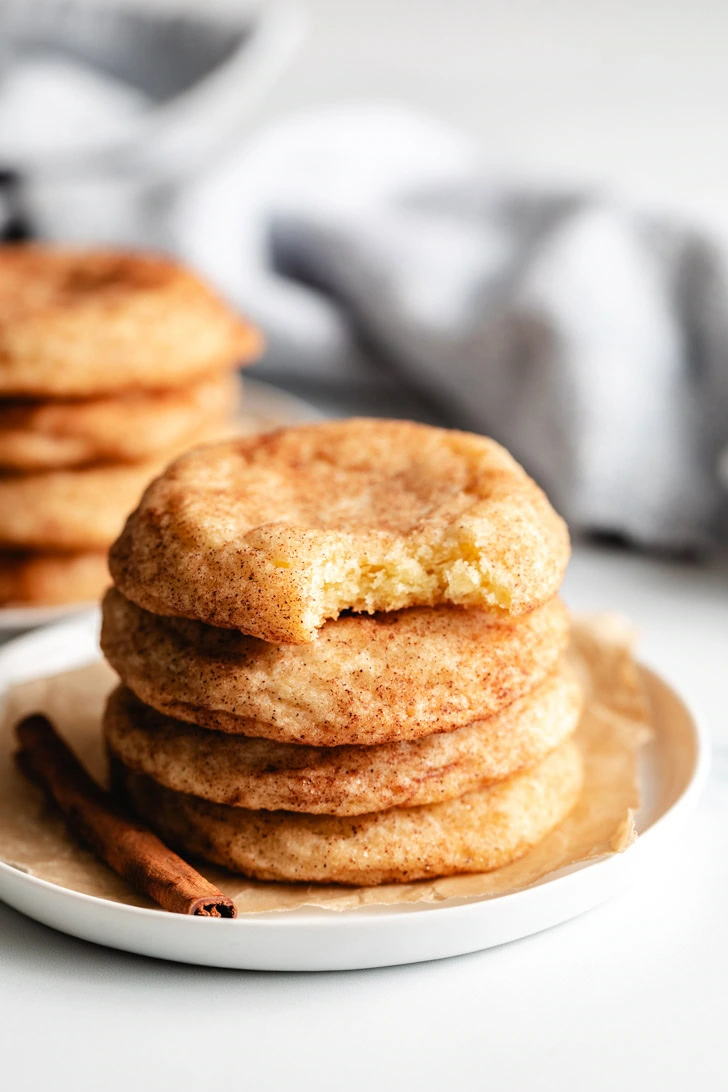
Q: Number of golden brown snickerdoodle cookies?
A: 8